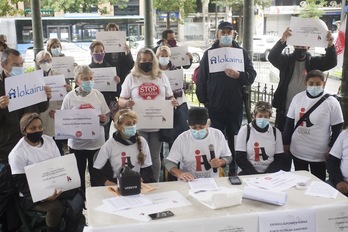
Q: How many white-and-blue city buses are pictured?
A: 1